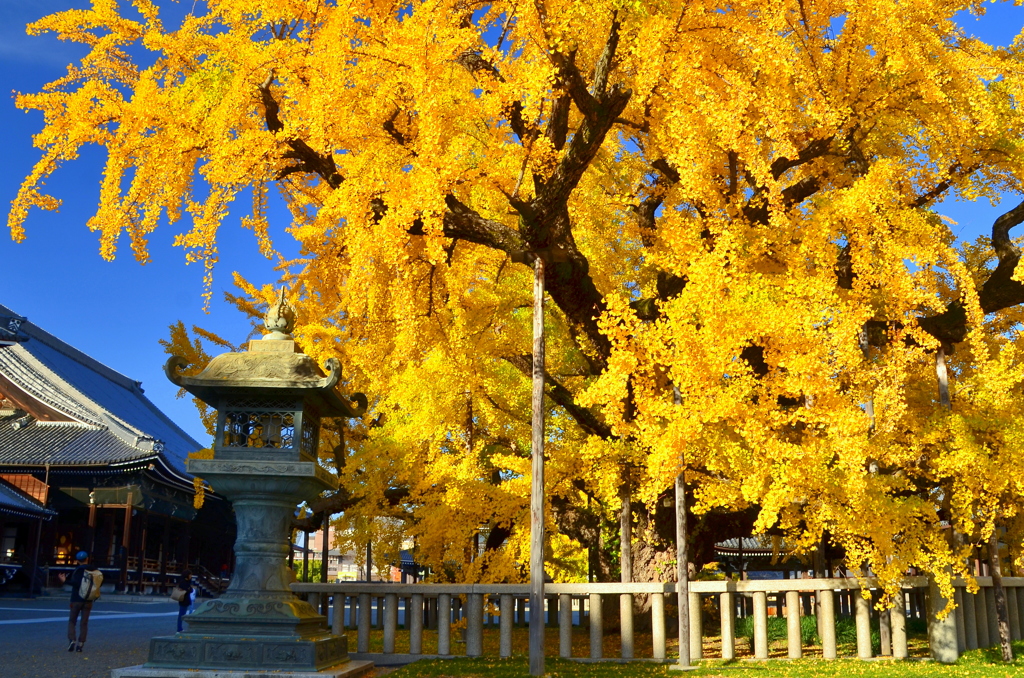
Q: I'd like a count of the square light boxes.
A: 1